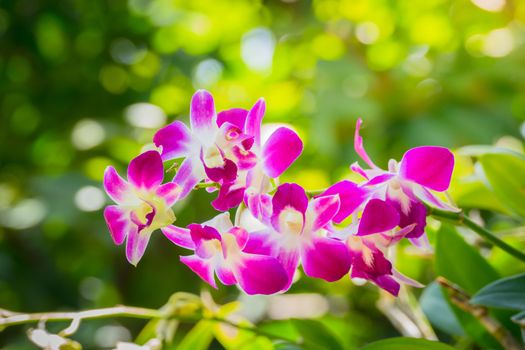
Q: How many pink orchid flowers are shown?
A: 7